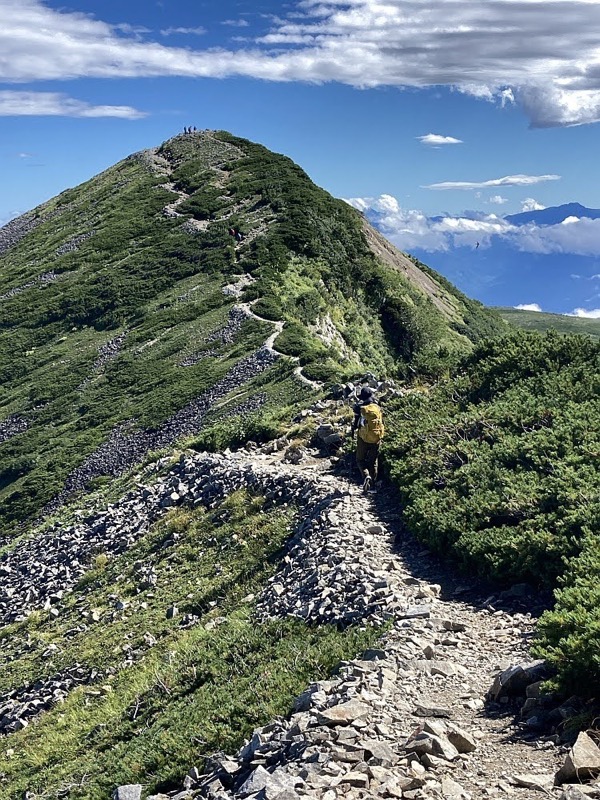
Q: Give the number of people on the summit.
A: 3